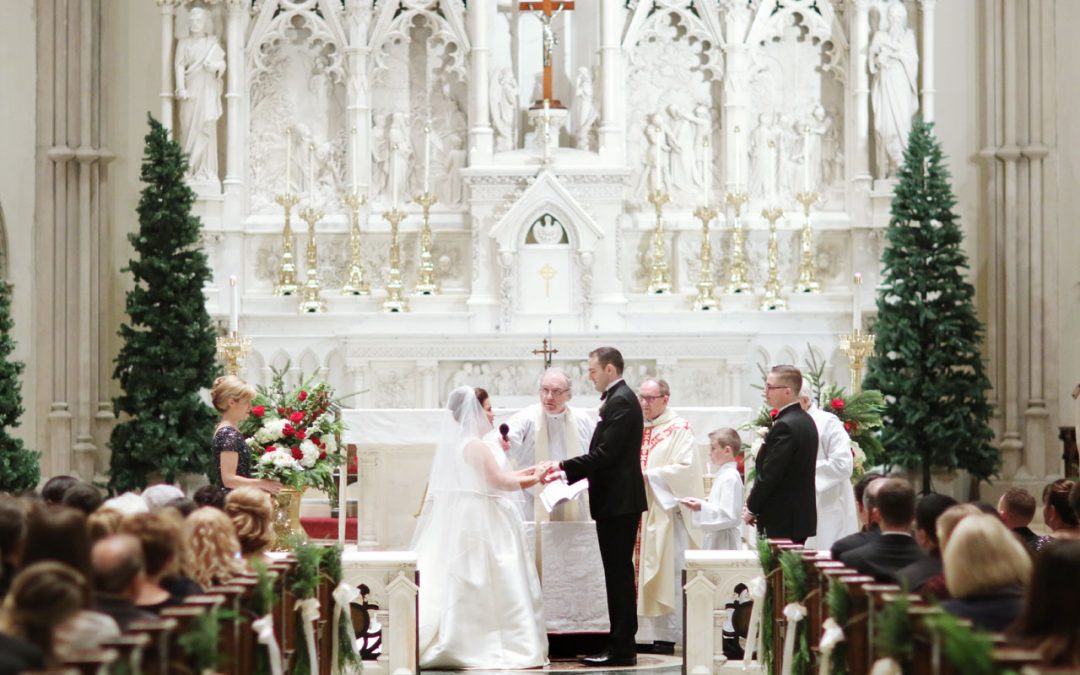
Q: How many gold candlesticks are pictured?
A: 12